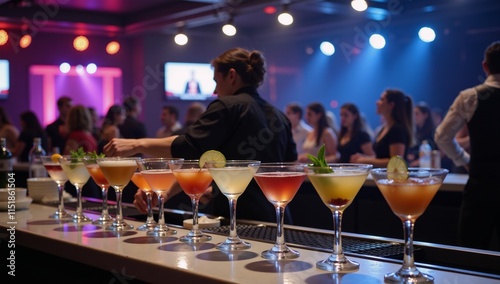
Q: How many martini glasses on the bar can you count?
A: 11